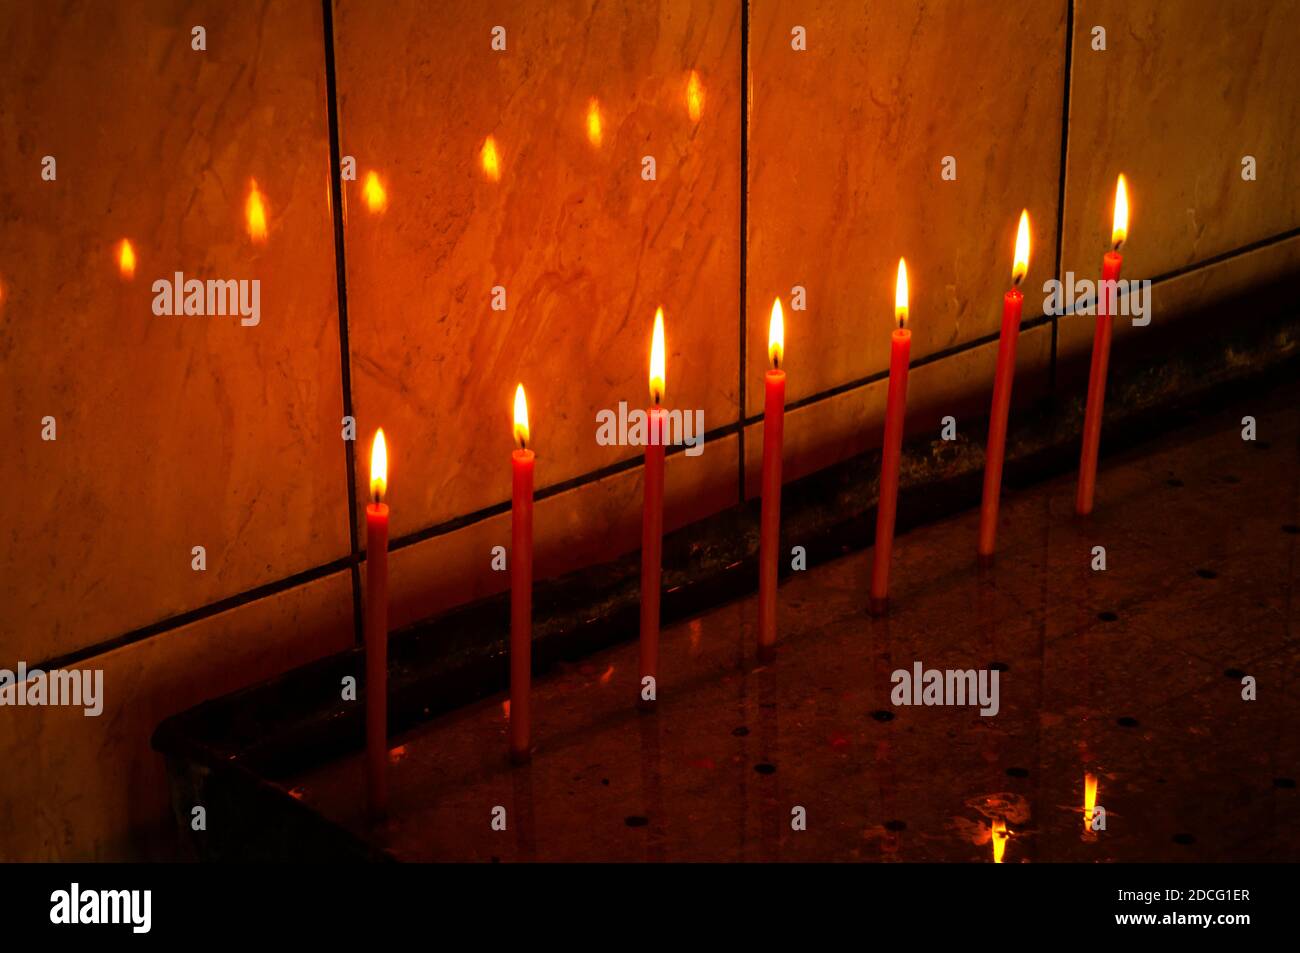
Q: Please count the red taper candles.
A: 7